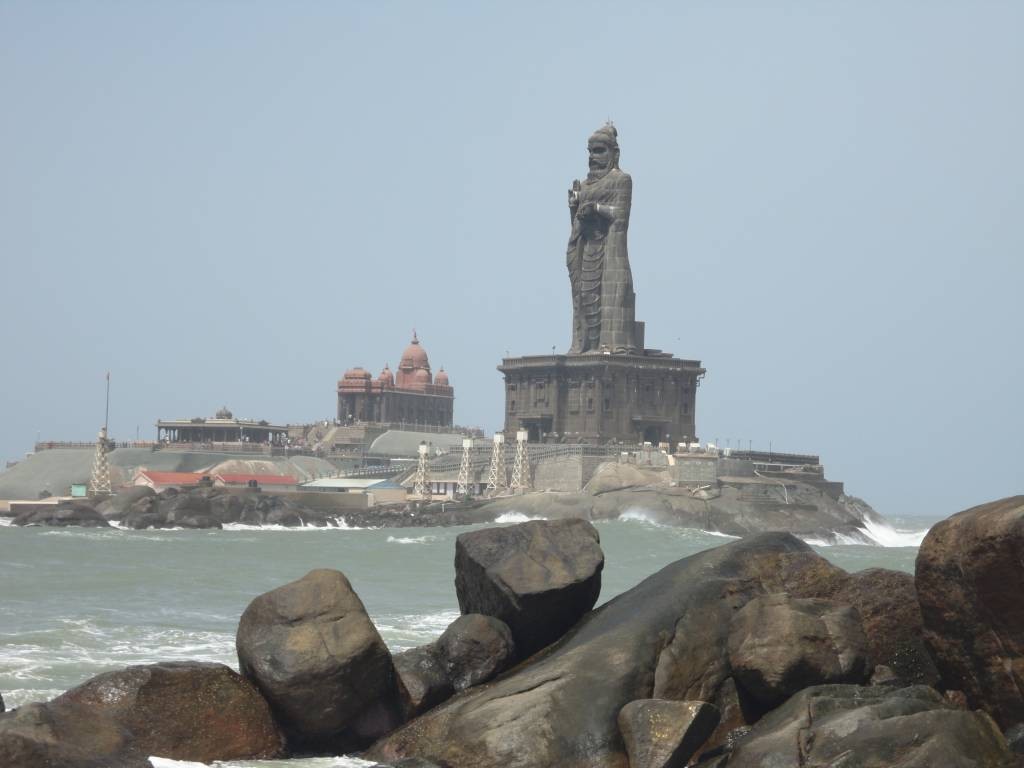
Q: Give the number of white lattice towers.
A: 5